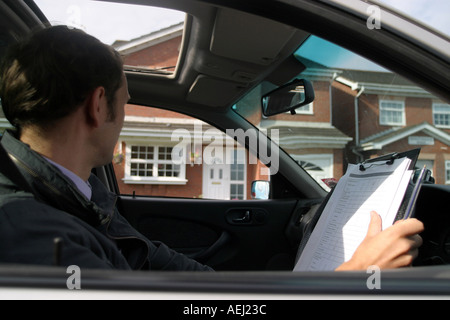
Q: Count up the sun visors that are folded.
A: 2